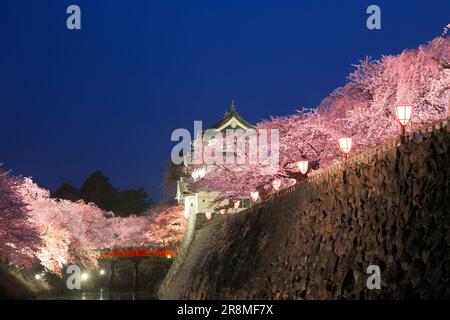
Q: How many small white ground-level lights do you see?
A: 3